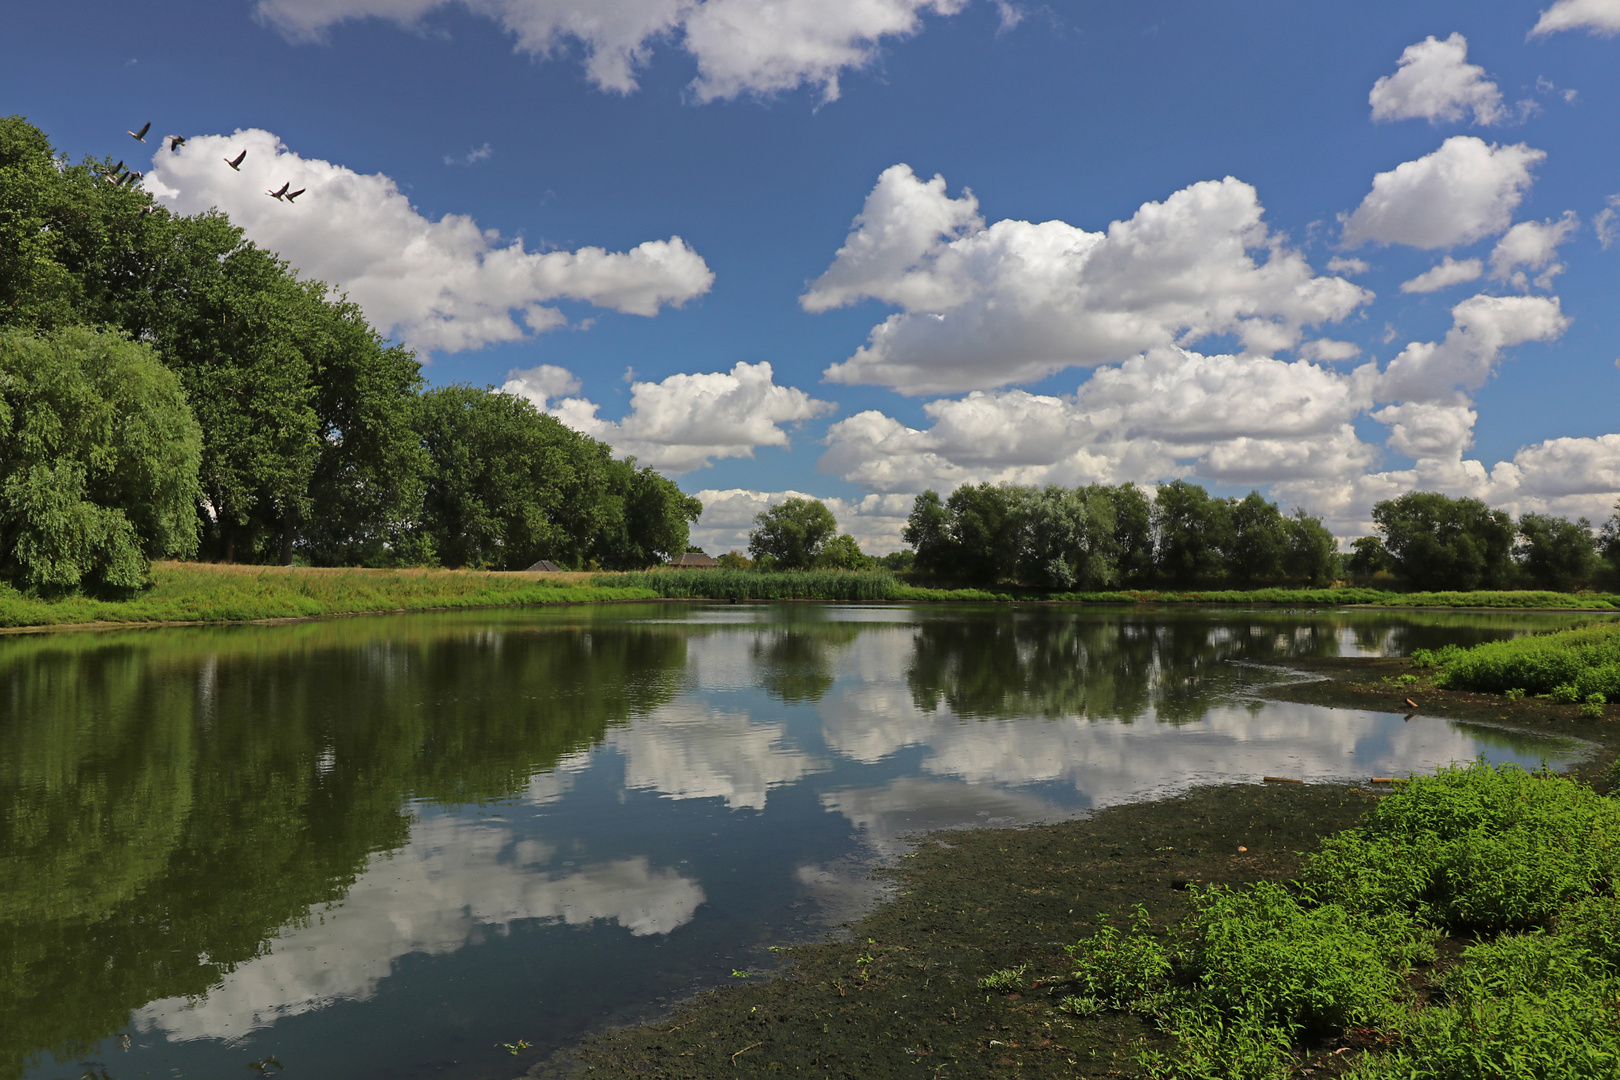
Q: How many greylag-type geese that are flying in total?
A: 9